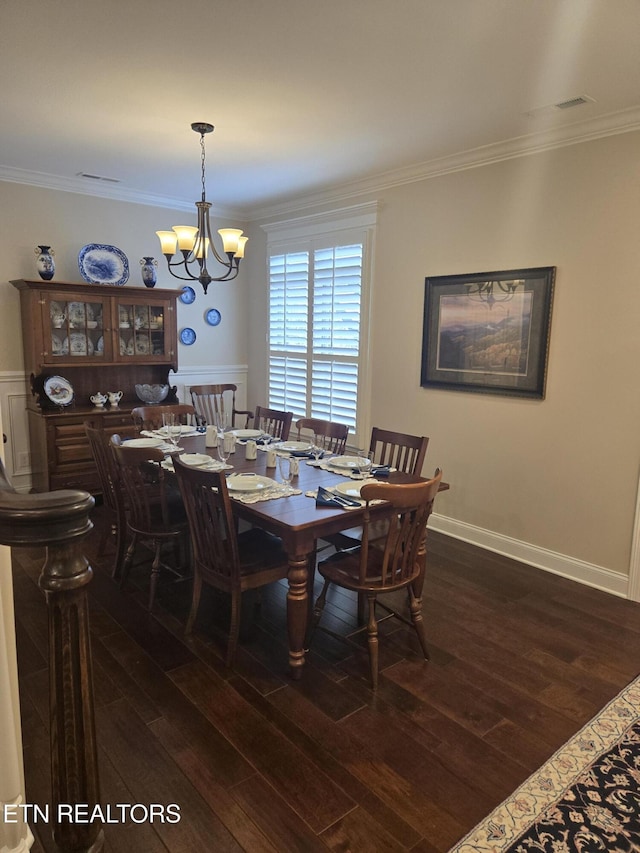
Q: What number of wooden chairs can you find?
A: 9